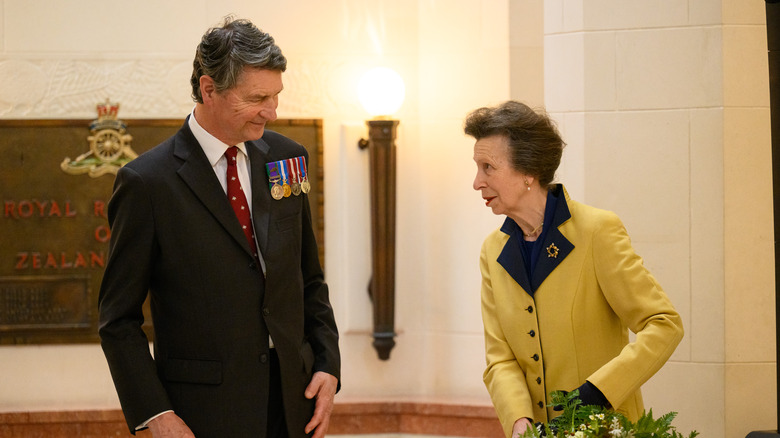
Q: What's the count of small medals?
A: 4